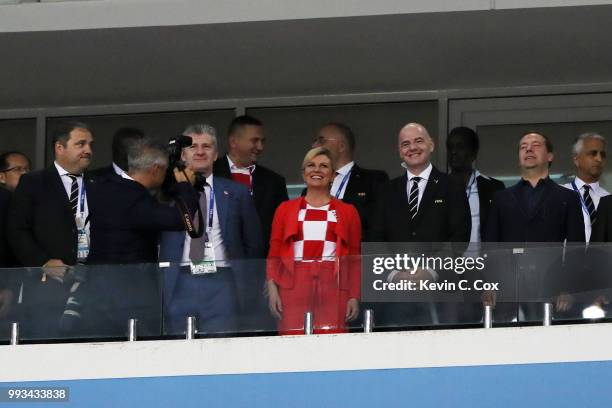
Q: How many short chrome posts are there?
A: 7